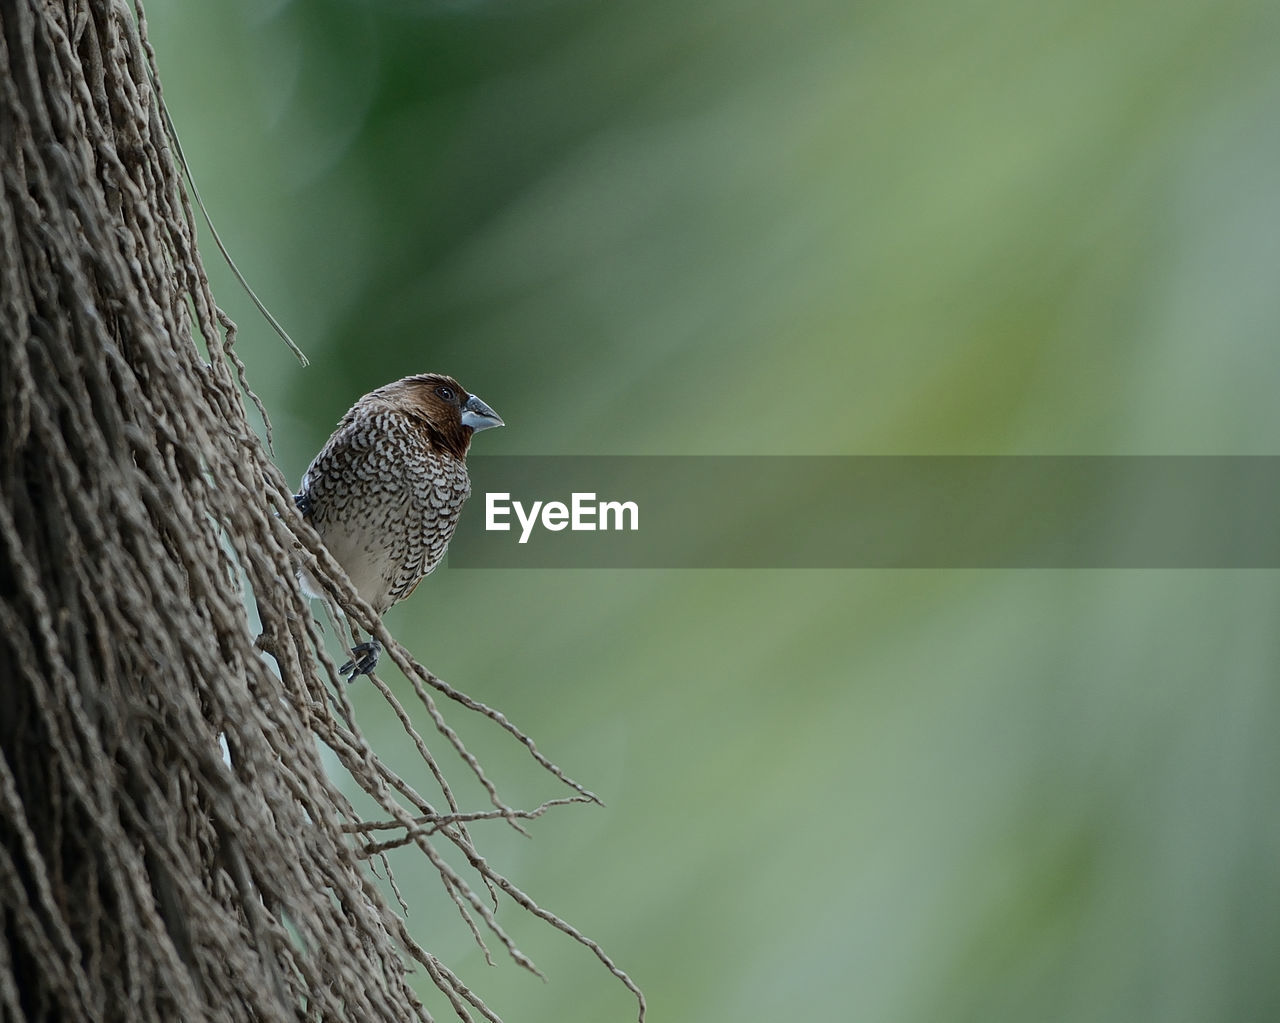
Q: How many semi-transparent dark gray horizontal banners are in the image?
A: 1